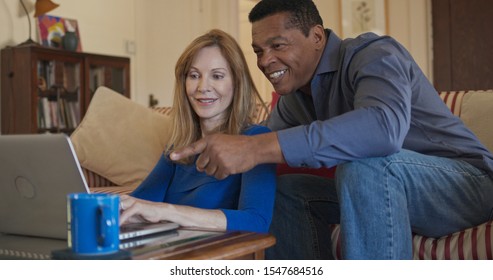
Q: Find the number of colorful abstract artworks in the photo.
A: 1